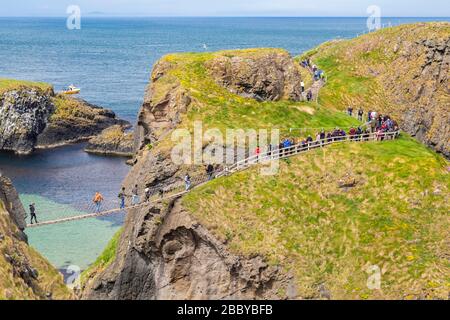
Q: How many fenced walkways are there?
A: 1